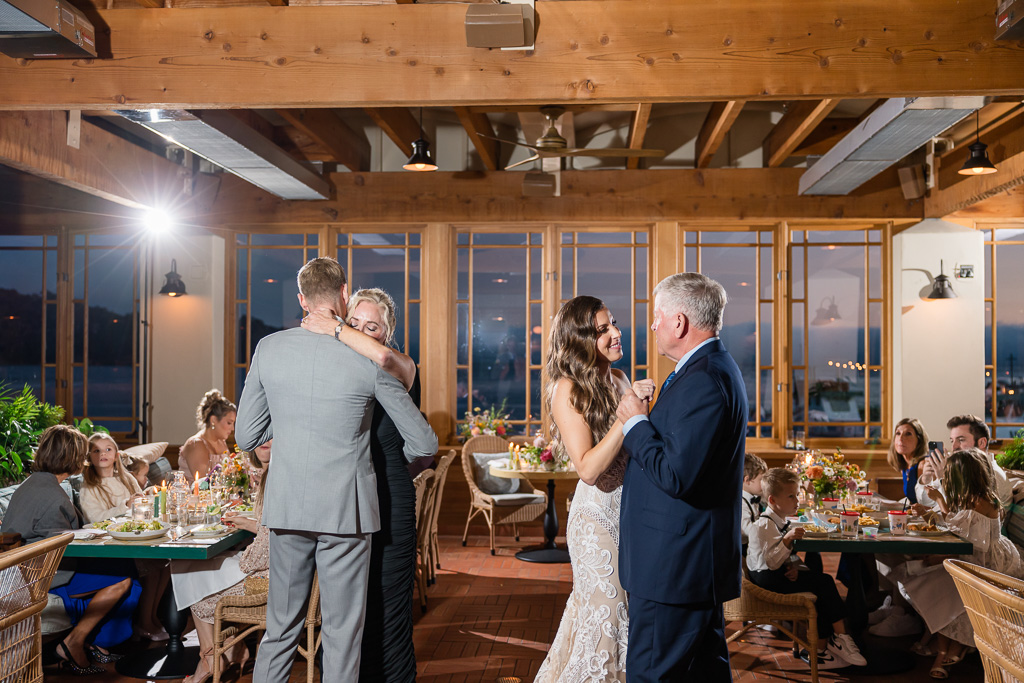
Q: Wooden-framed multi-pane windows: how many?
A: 9